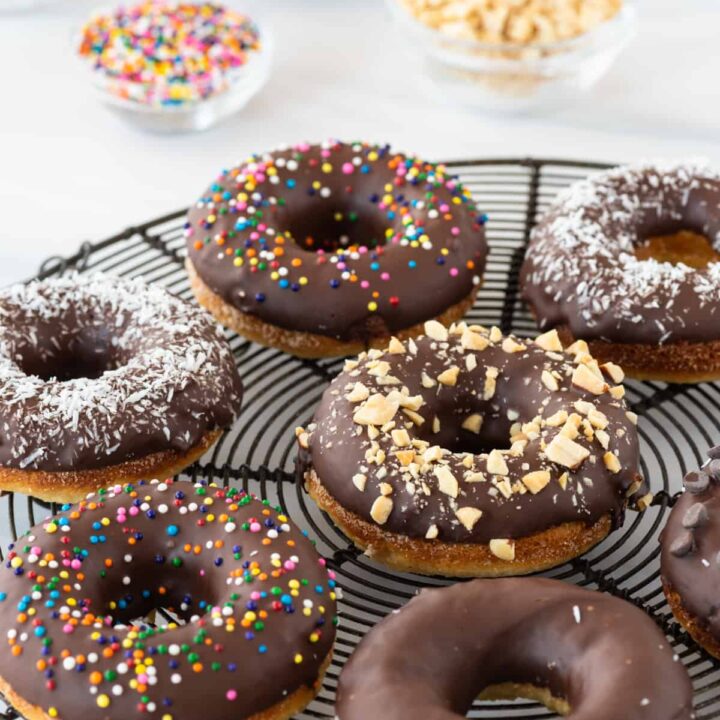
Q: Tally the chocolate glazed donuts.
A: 7